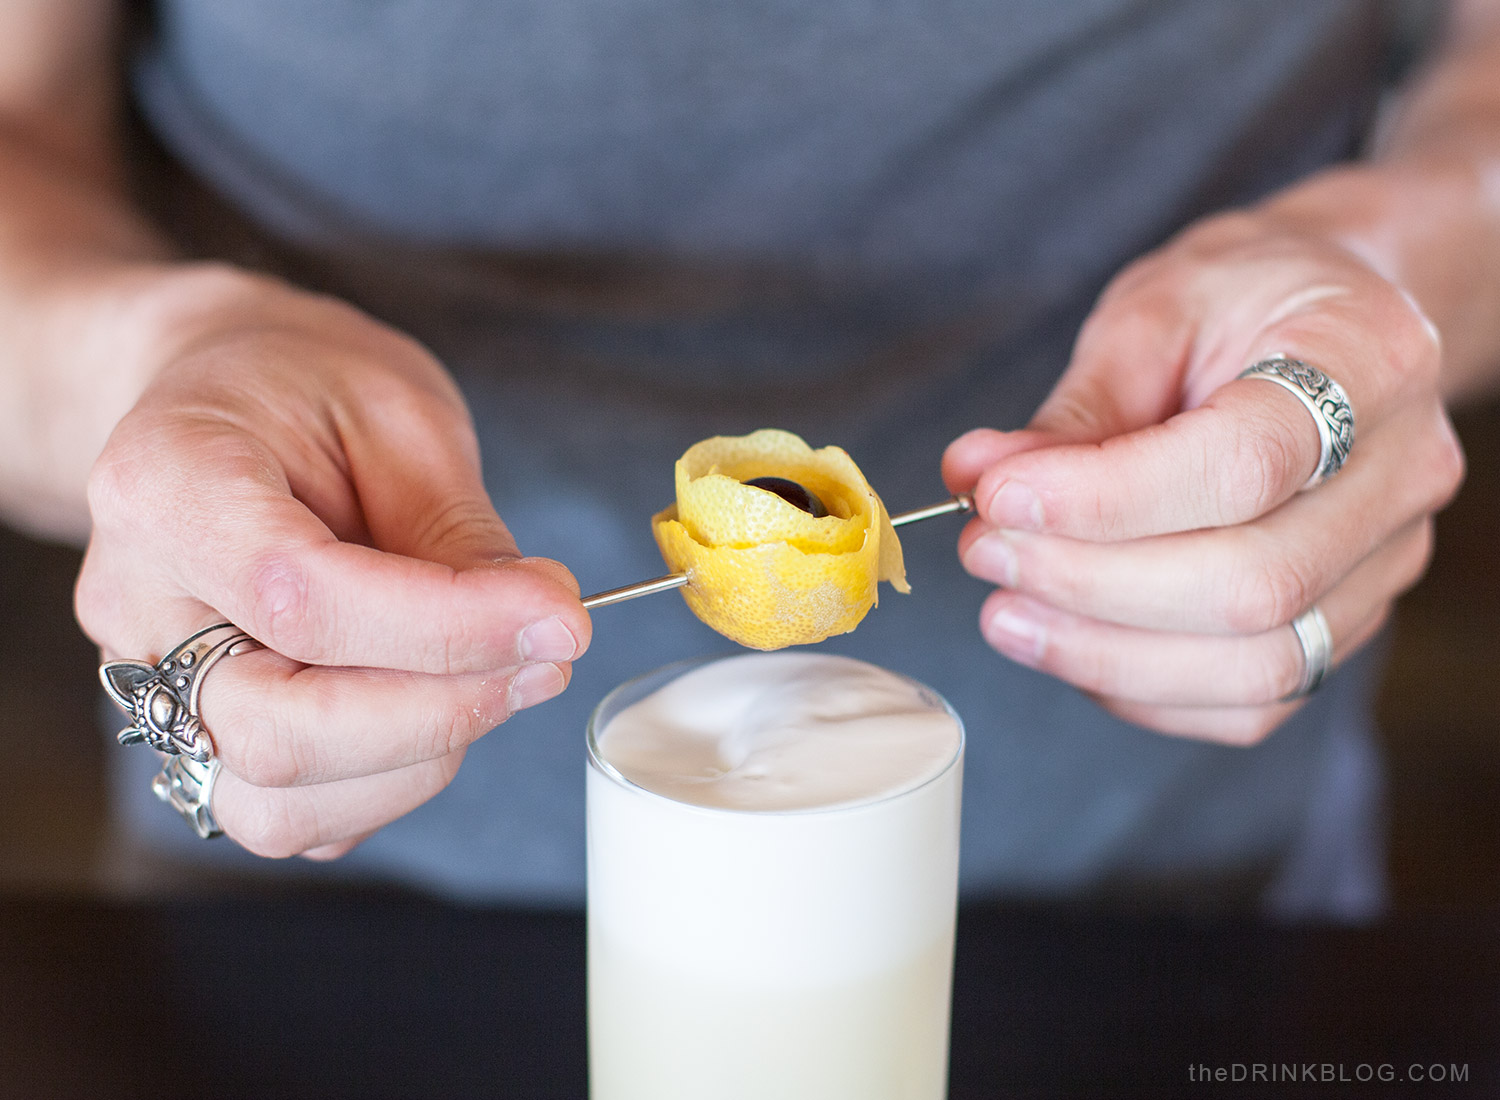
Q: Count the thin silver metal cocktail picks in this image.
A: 1